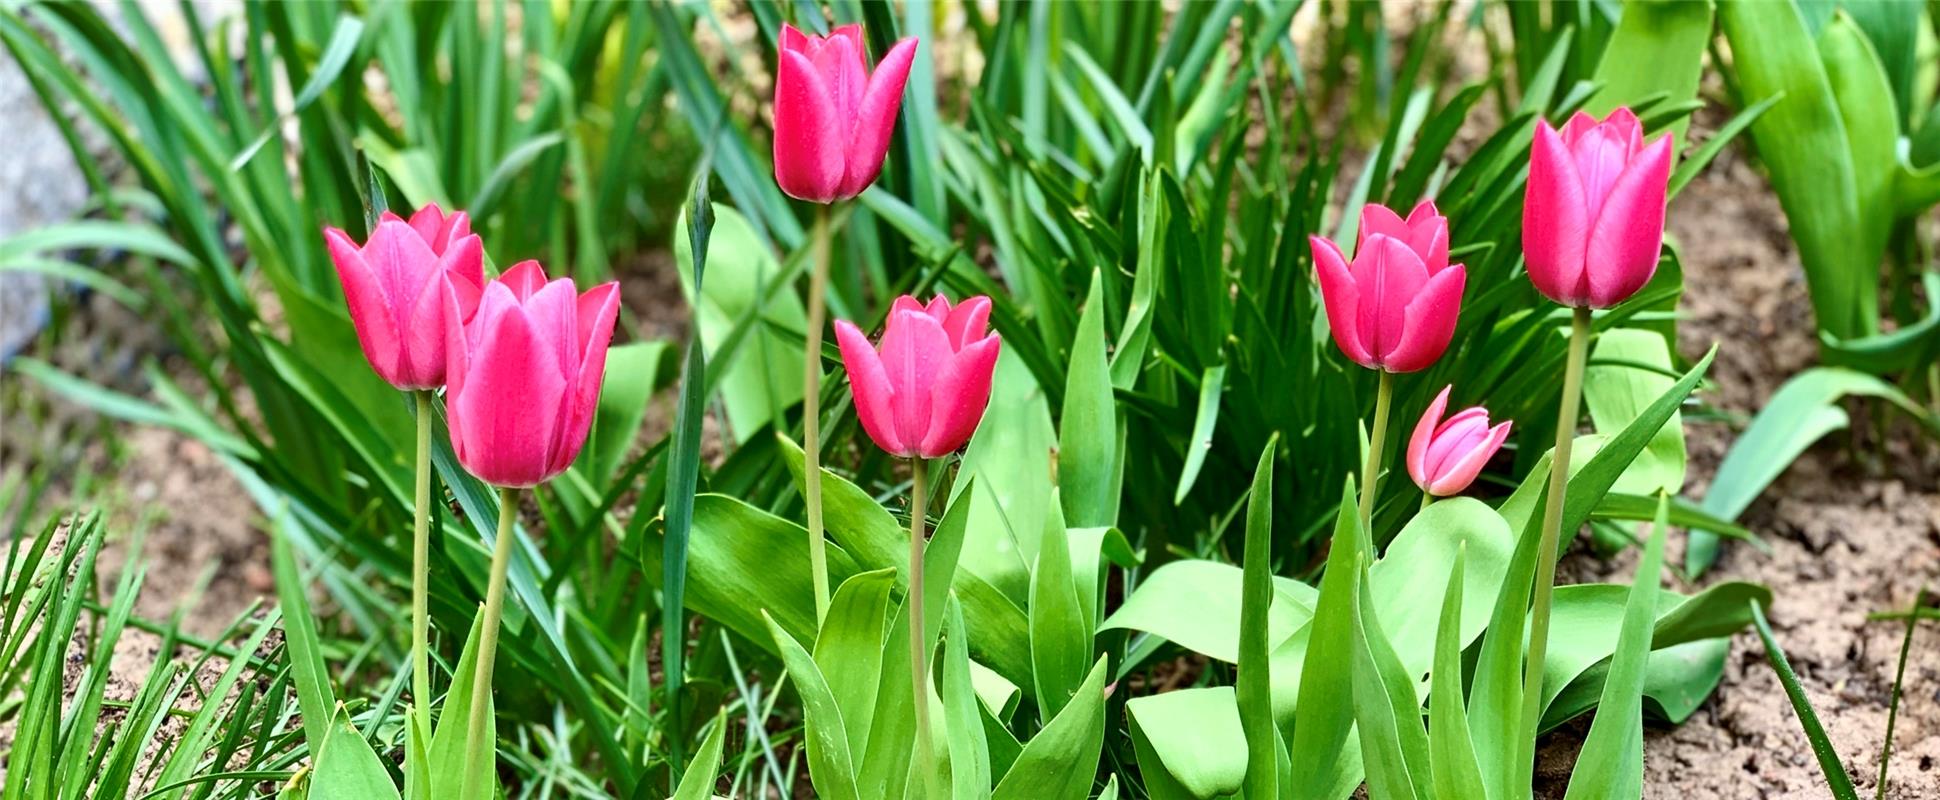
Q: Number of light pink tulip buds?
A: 1